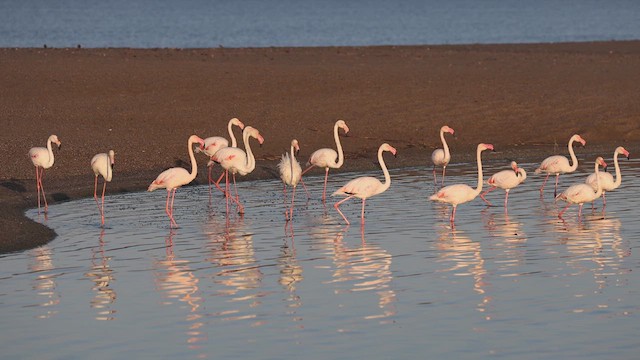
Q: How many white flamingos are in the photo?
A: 14